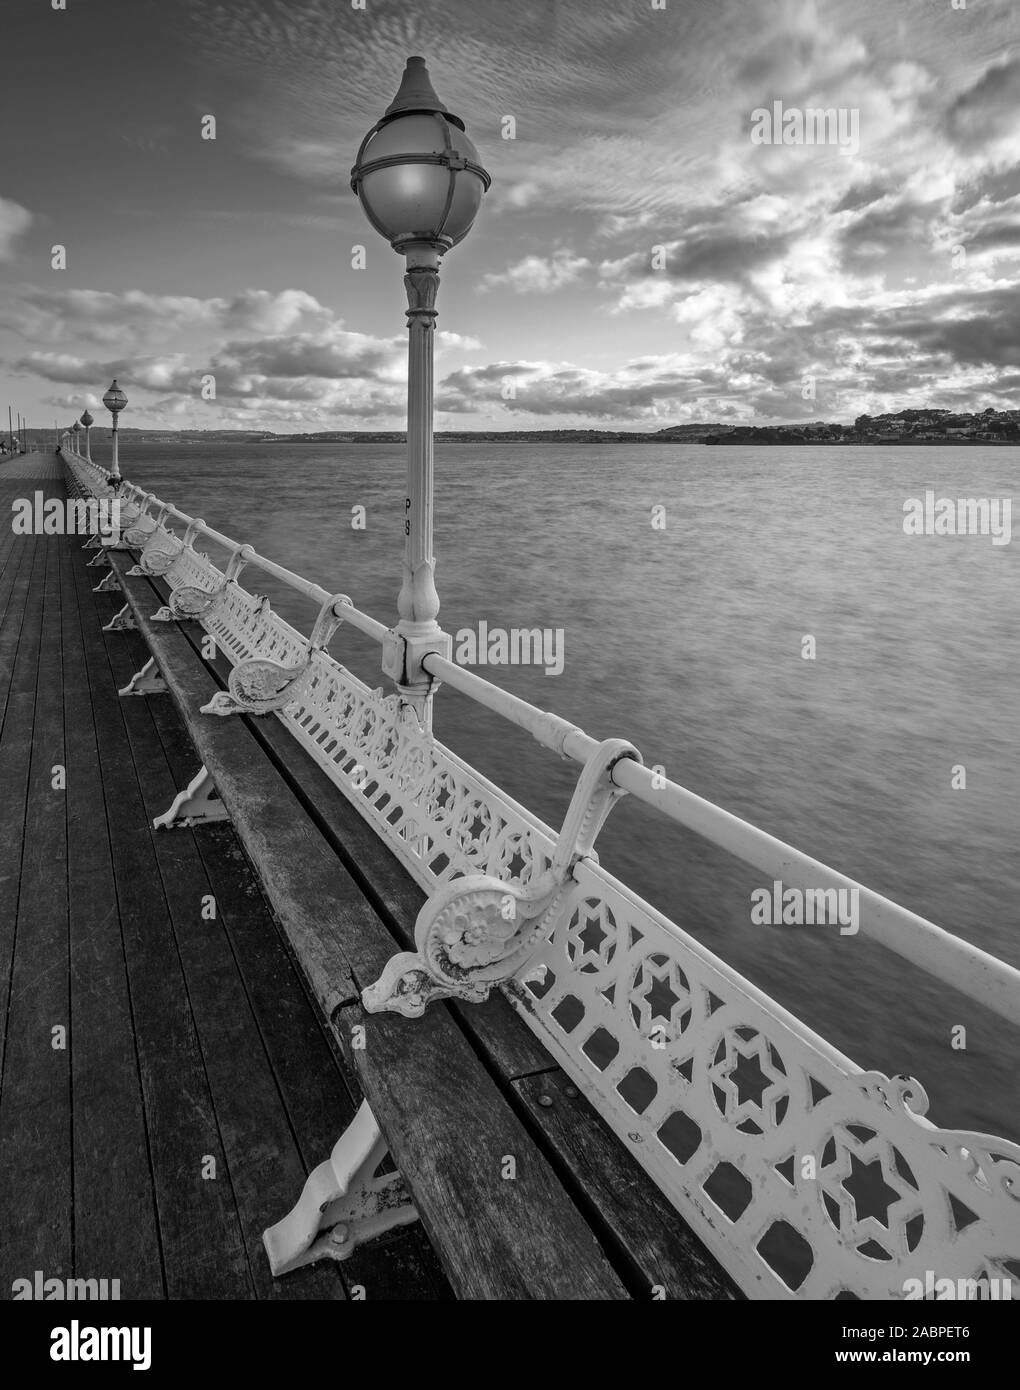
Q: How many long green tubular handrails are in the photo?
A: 0